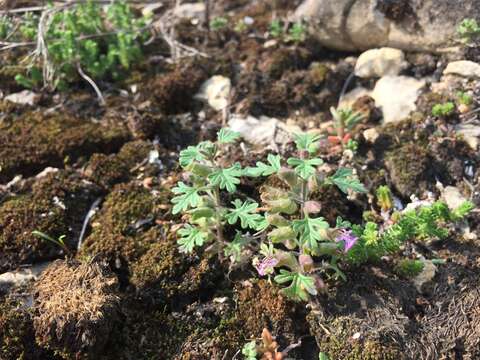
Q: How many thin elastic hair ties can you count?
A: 0